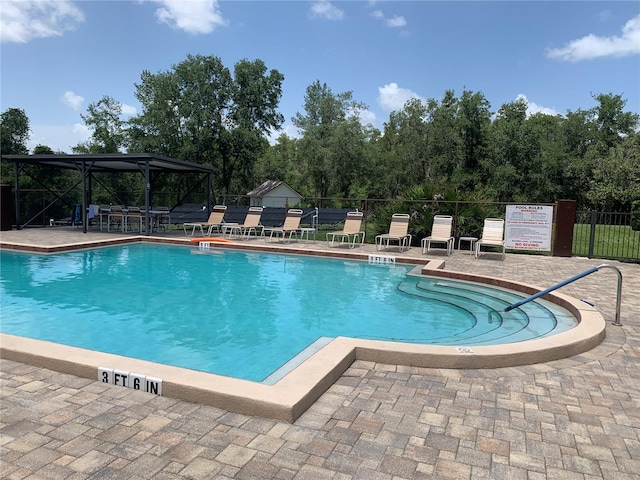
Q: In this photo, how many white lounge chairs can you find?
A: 7